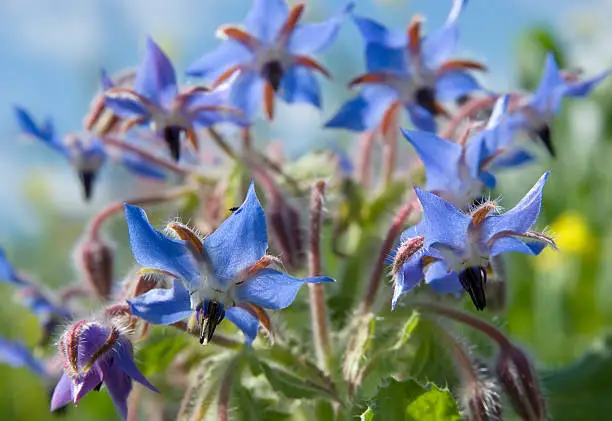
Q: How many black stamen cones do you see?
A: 7